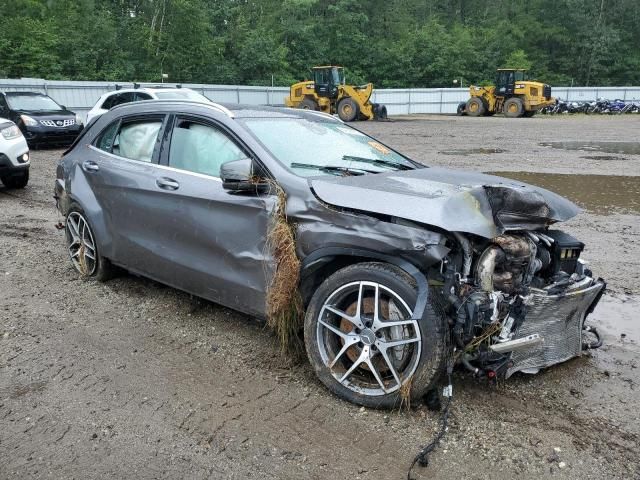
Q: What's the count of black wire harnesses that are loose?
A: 1